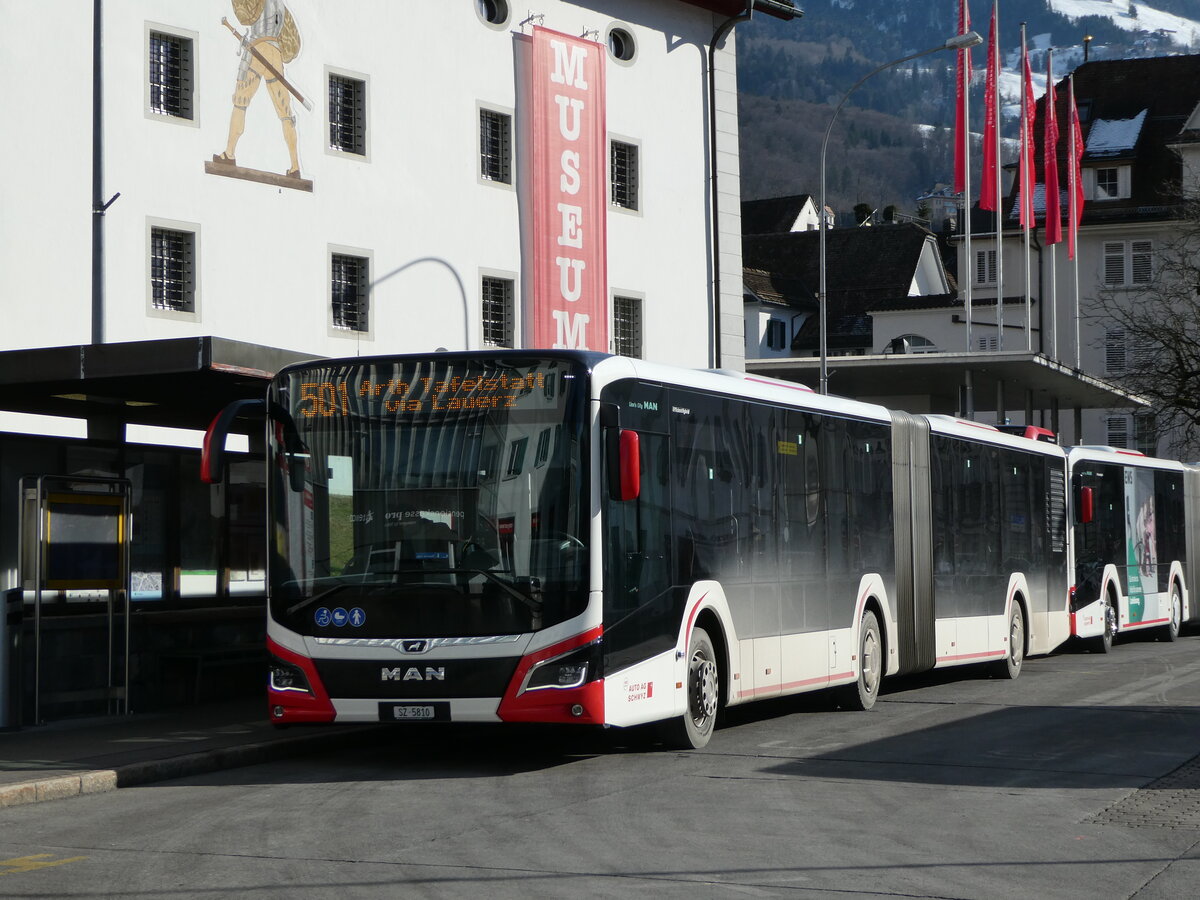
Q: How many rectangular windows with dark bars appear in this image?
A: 8